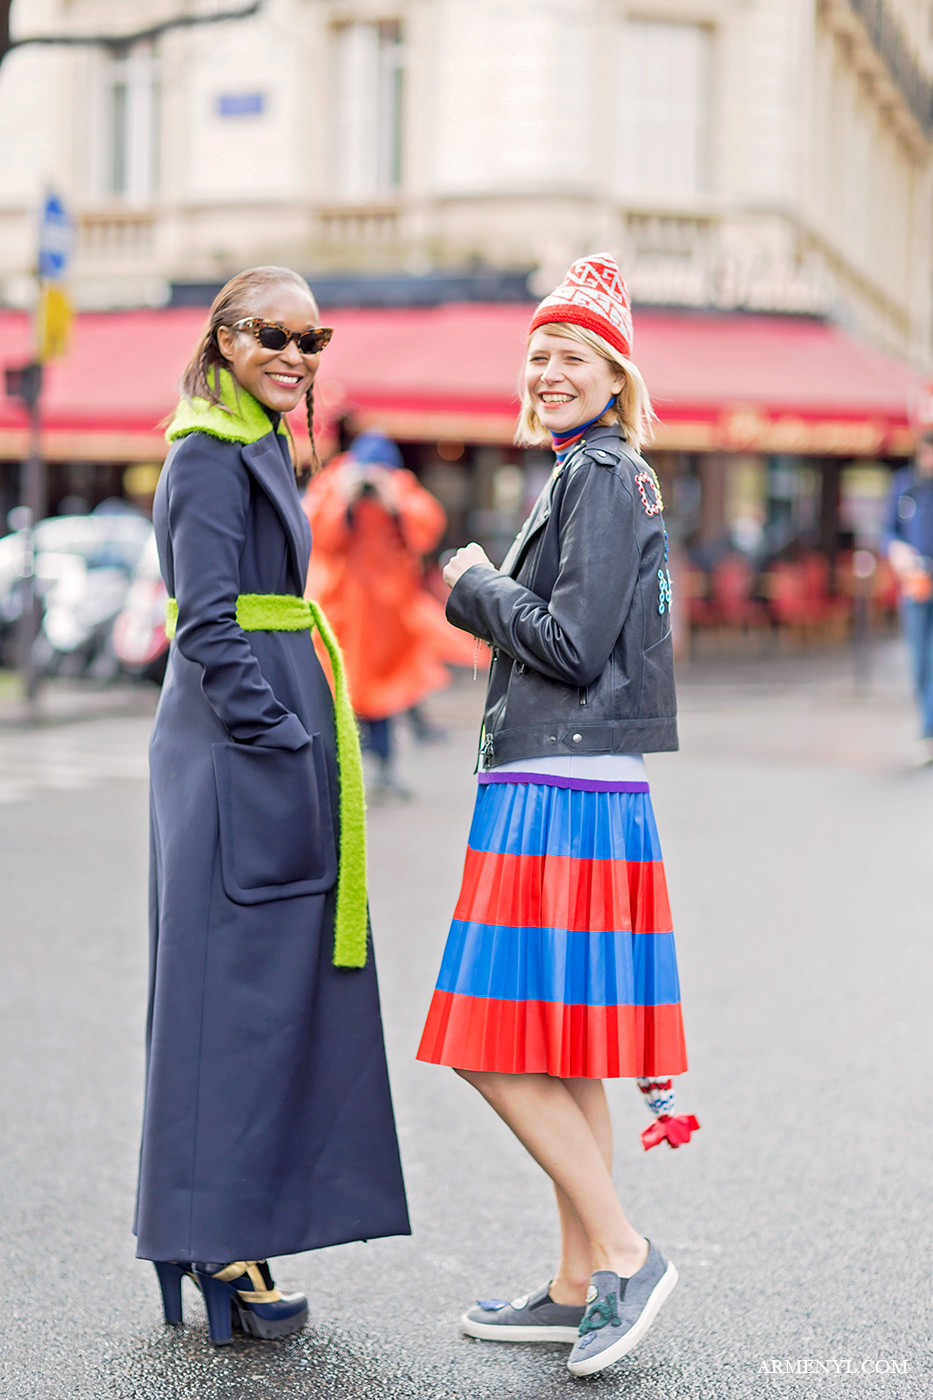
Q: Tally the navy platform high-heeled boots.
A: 2